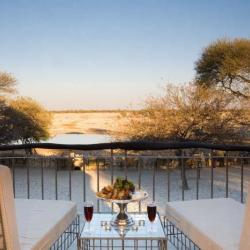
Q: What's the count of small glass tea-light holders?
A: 4